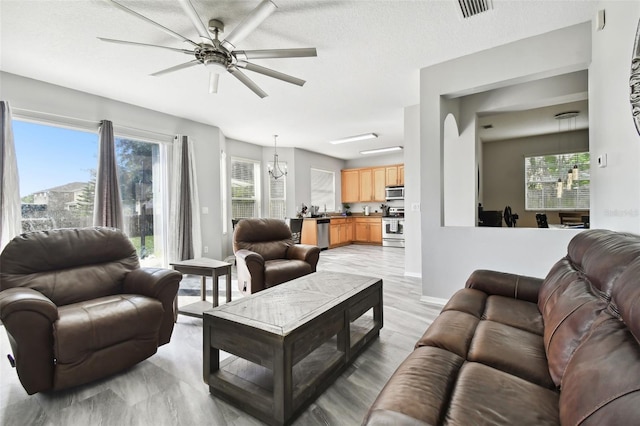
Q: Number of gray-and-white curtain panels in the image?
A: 3